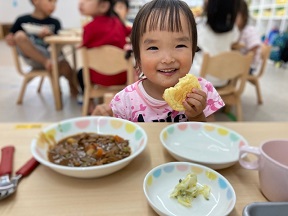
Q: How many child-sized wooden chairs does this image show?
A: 4